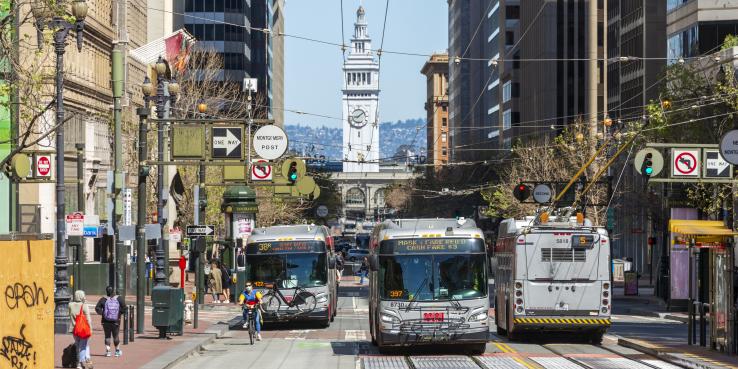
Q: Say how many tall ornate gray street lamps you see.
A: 2